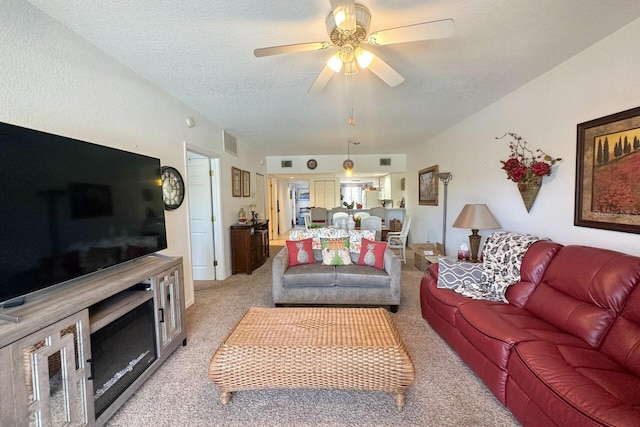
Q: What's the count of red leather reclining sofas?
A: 1